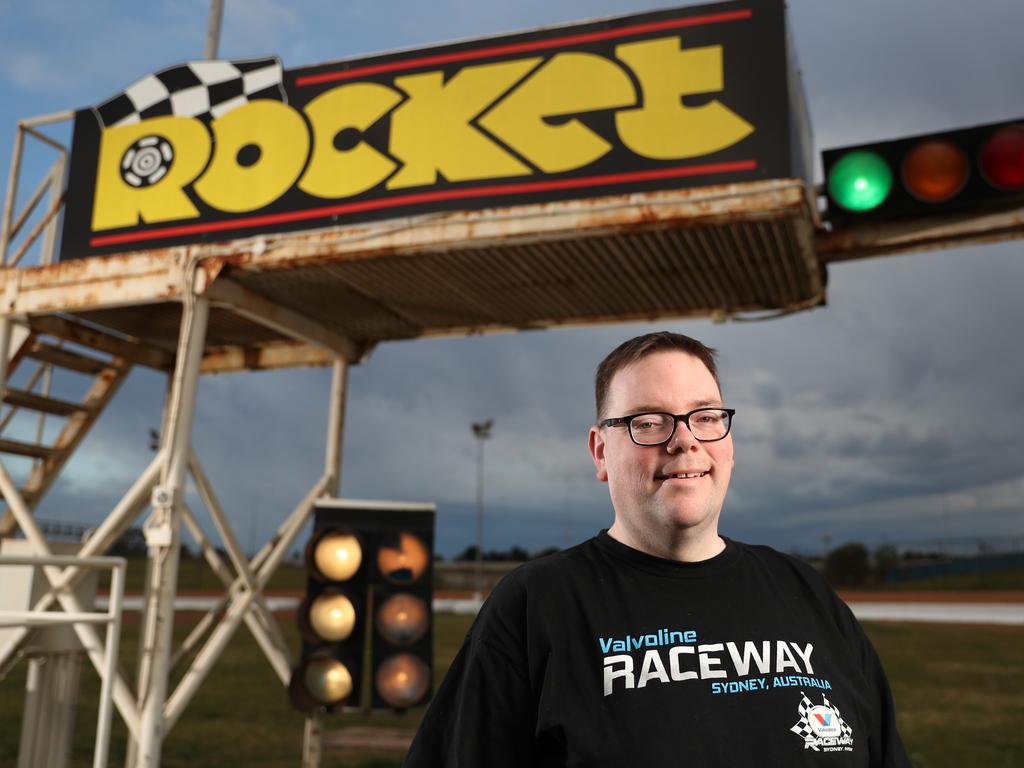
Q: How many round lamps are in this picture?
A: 9